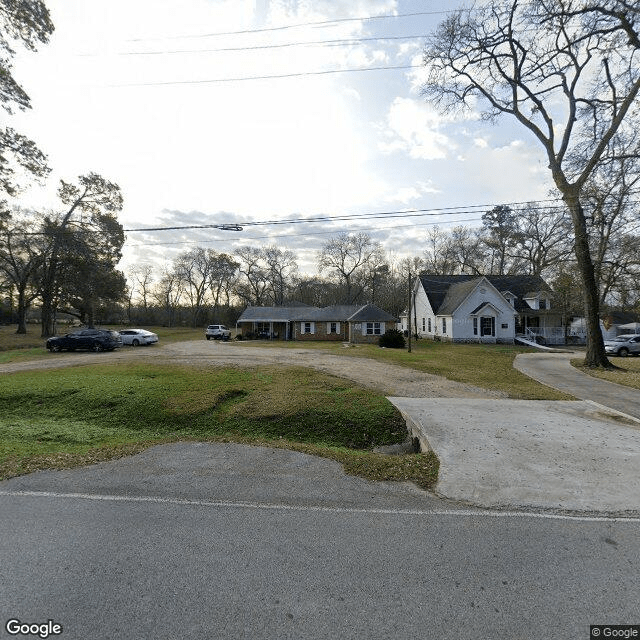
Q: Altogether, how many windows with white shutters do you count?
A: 3